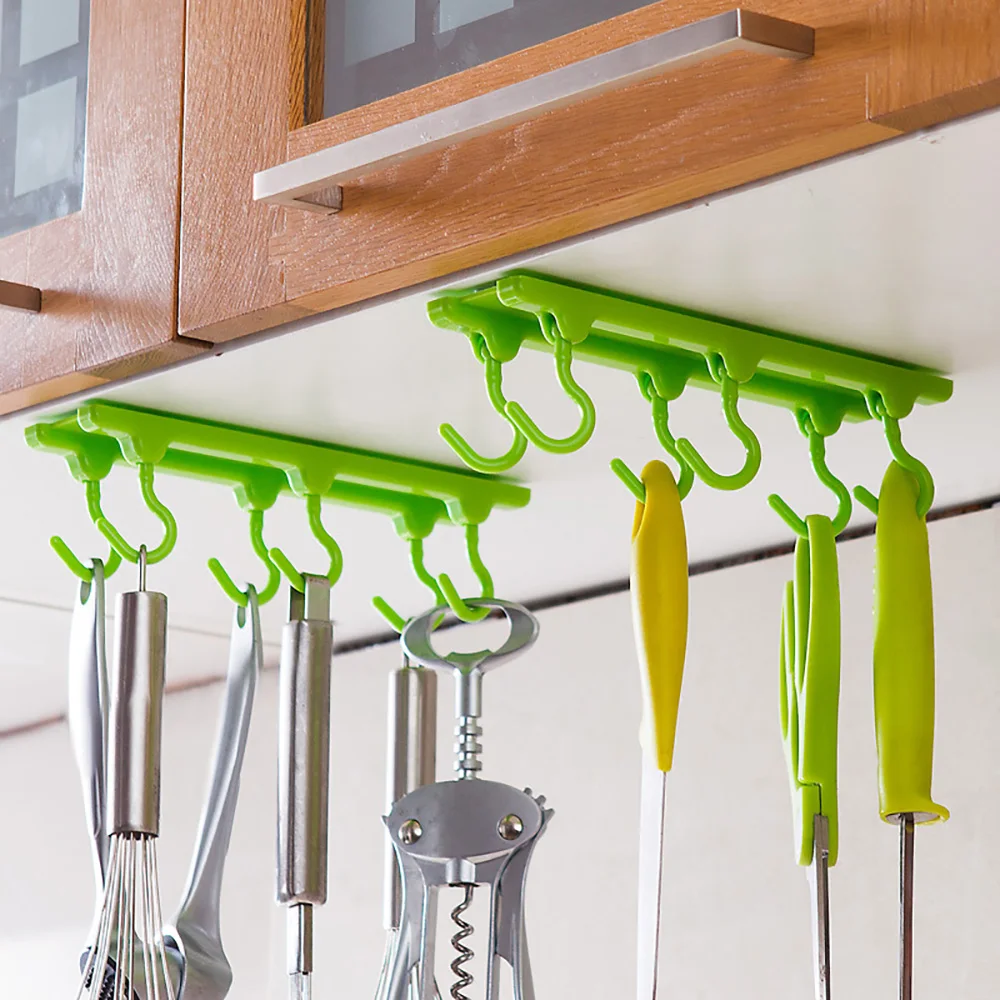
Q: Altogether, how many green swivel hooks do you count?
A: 12